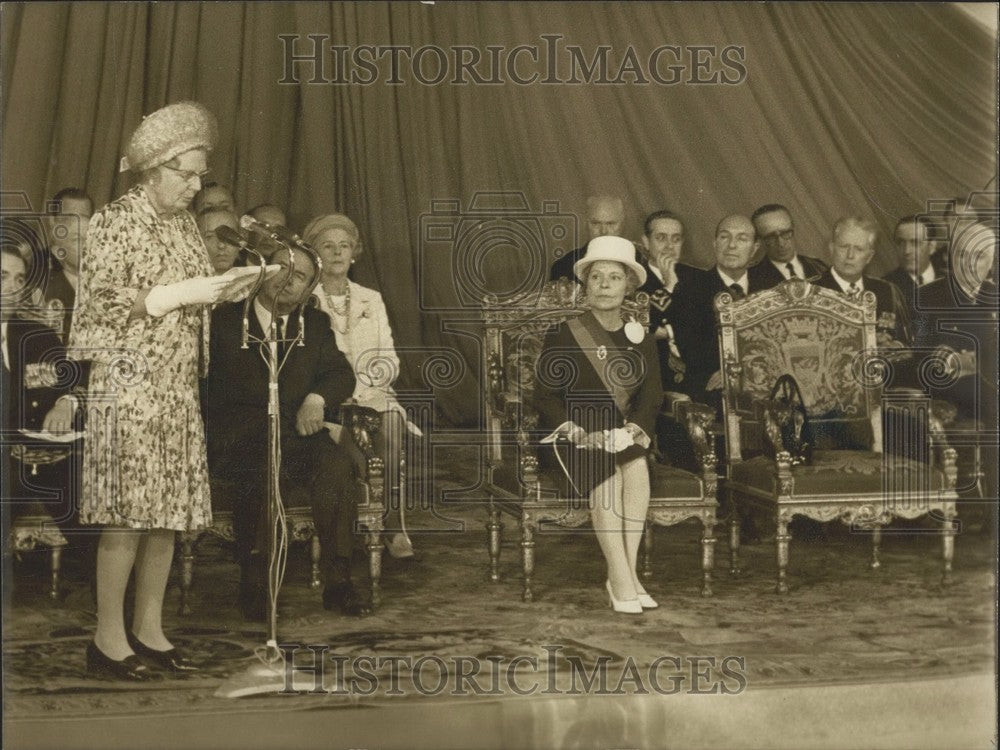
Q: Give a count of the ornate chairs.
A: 4